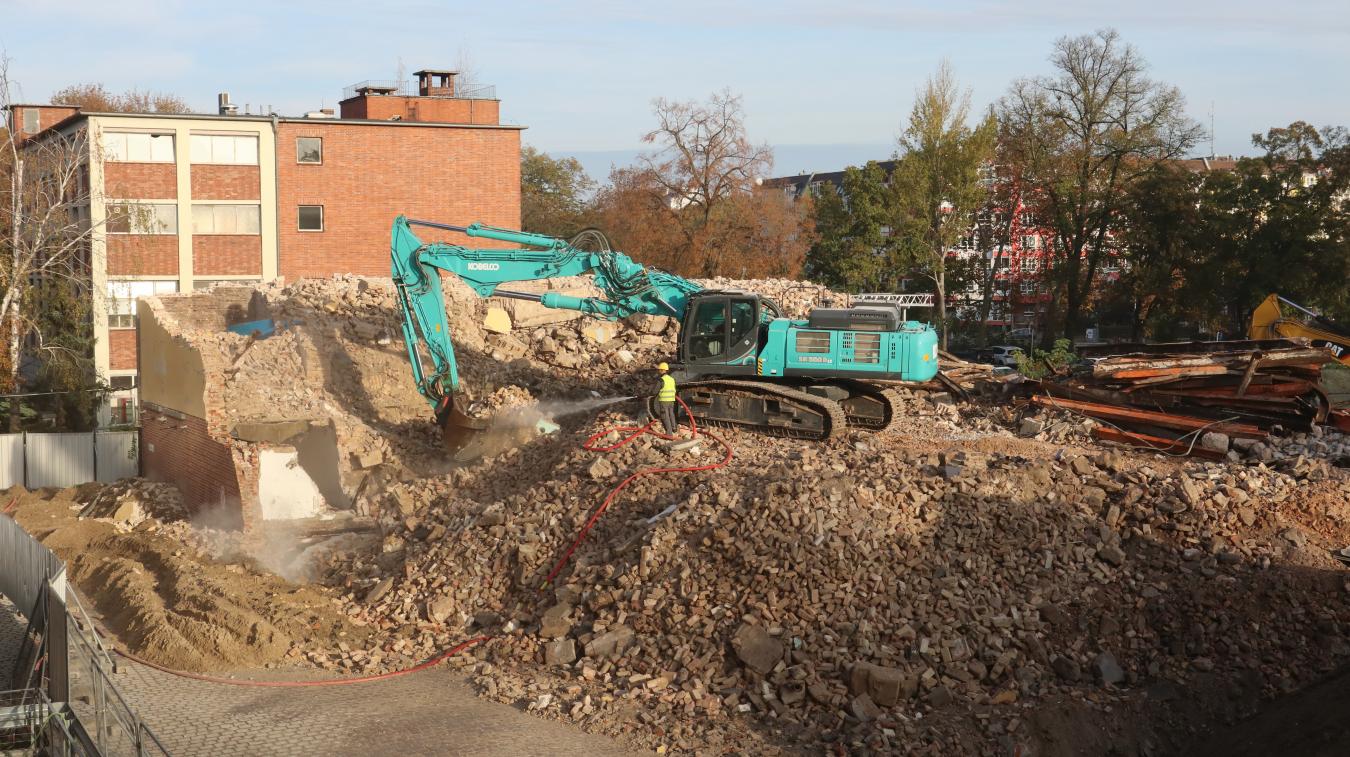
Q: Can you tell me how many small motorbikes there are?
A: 0